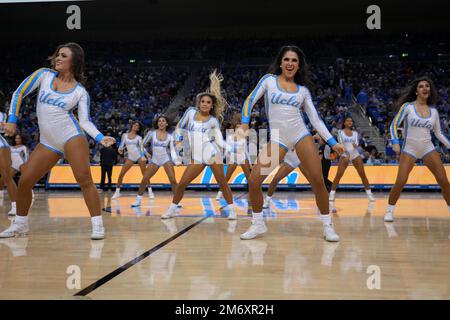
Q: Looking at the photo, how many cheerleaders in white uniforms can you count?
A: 11